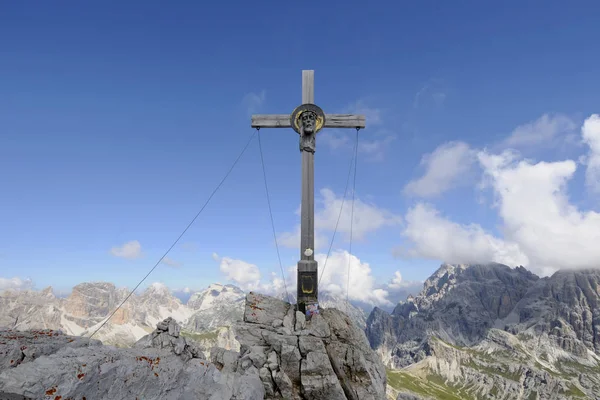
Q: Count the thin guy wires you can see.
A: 4